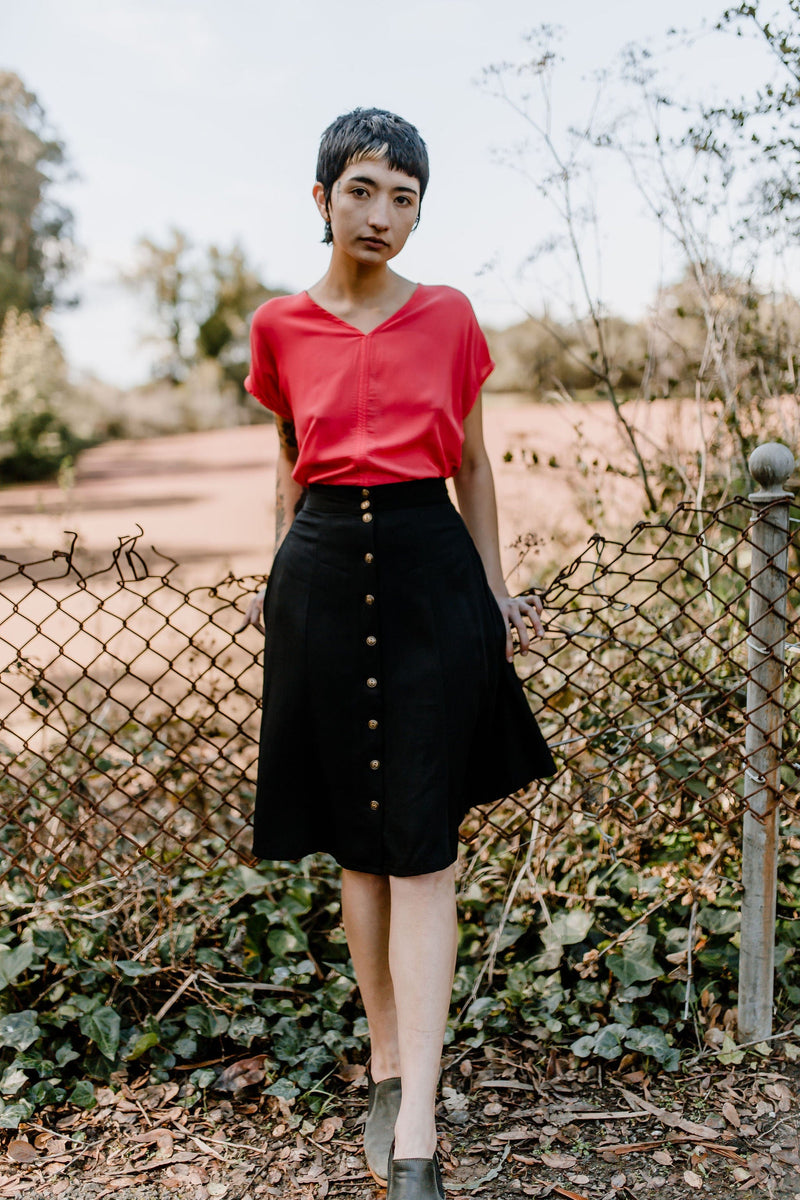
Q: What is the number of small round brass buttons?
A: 10